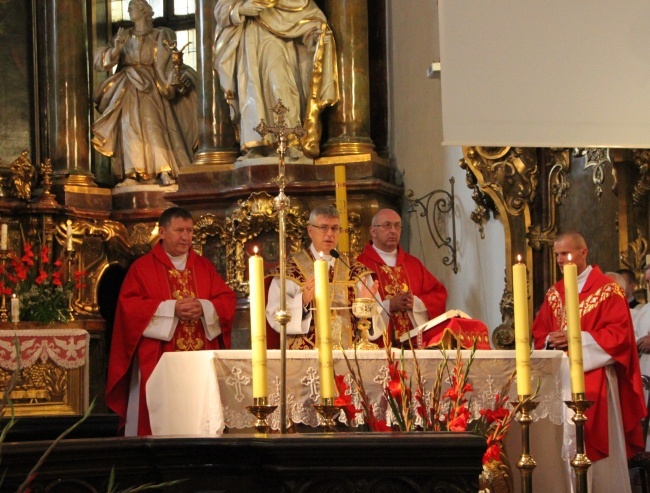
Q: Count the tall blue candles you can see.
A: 0